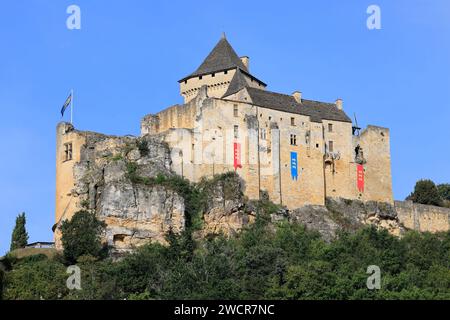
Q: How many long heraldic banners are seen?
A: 3